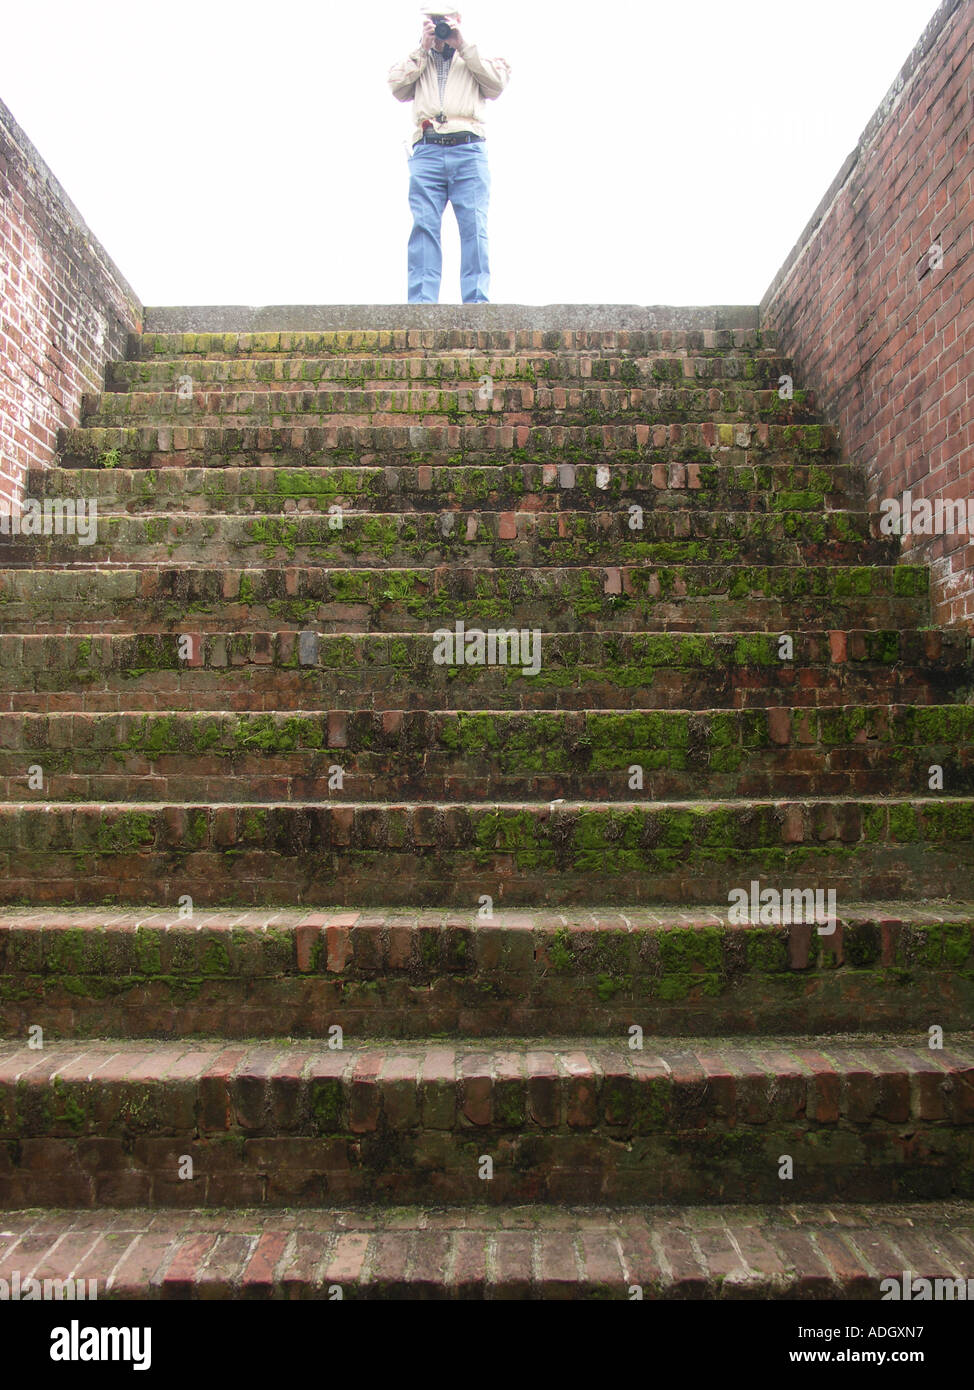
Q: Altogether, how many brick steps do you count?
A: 13